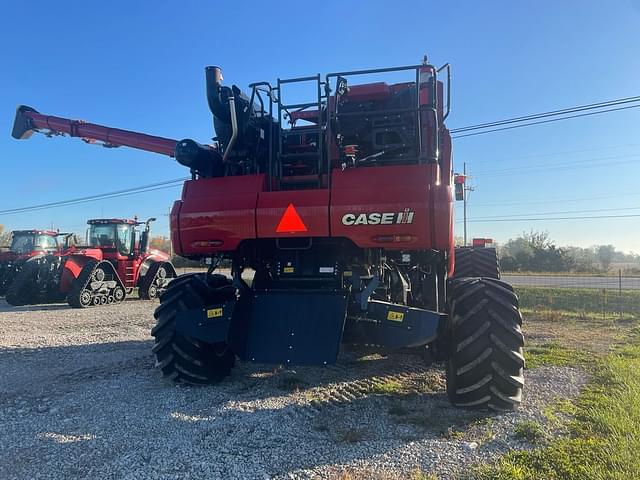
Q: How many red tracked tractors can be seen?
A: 2